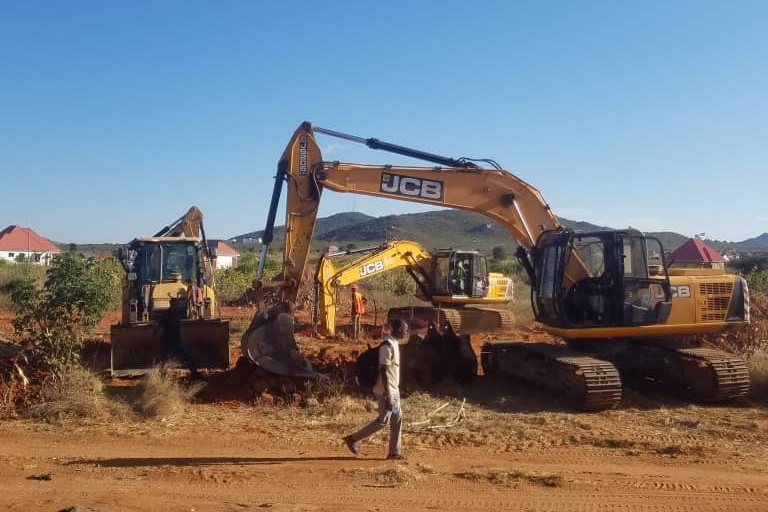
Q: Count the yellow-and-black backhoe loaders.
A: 1